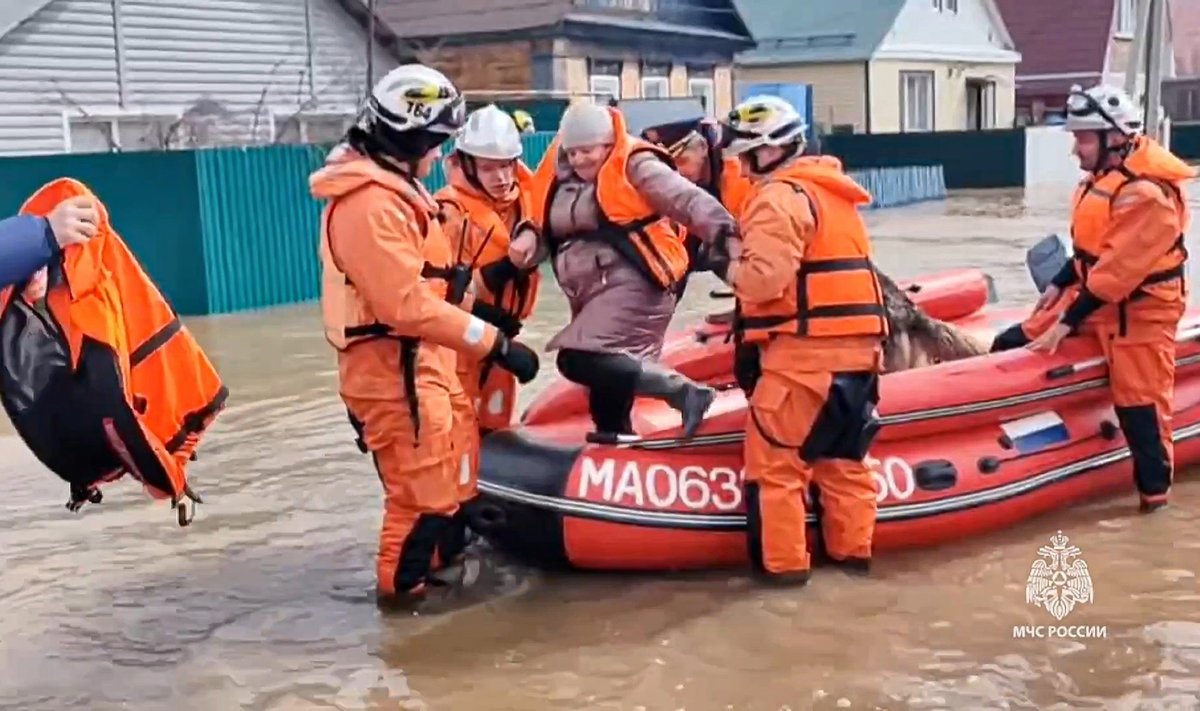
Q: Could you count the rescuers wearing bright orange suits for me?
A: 4